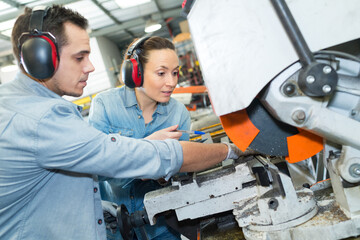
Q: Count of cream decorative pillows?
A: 0